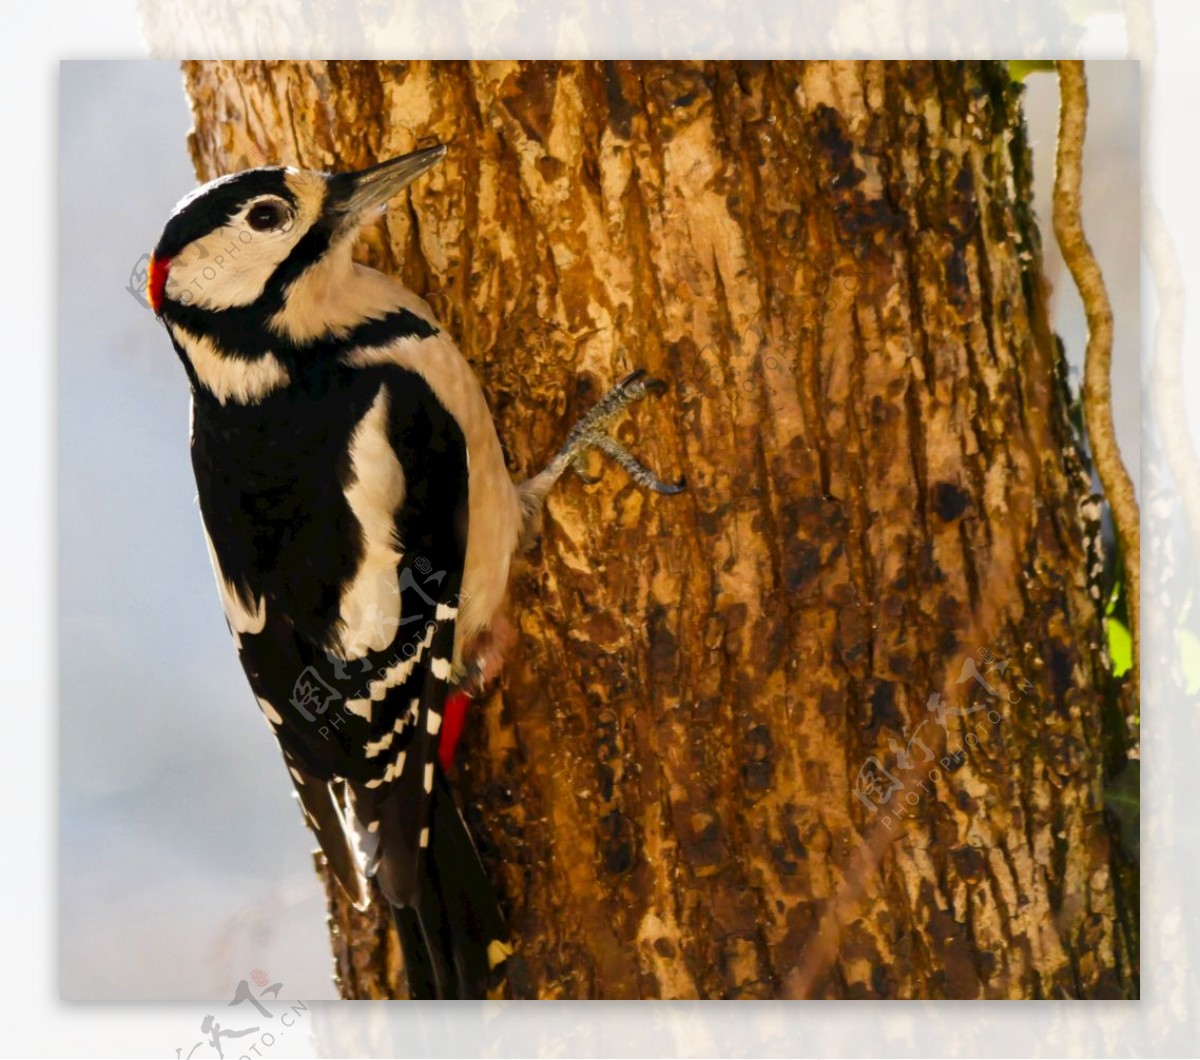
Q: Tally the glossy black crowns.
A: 1